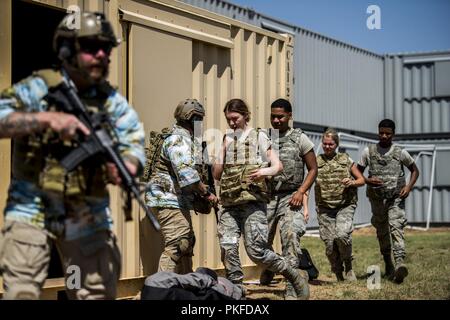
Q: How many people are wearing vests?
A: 6